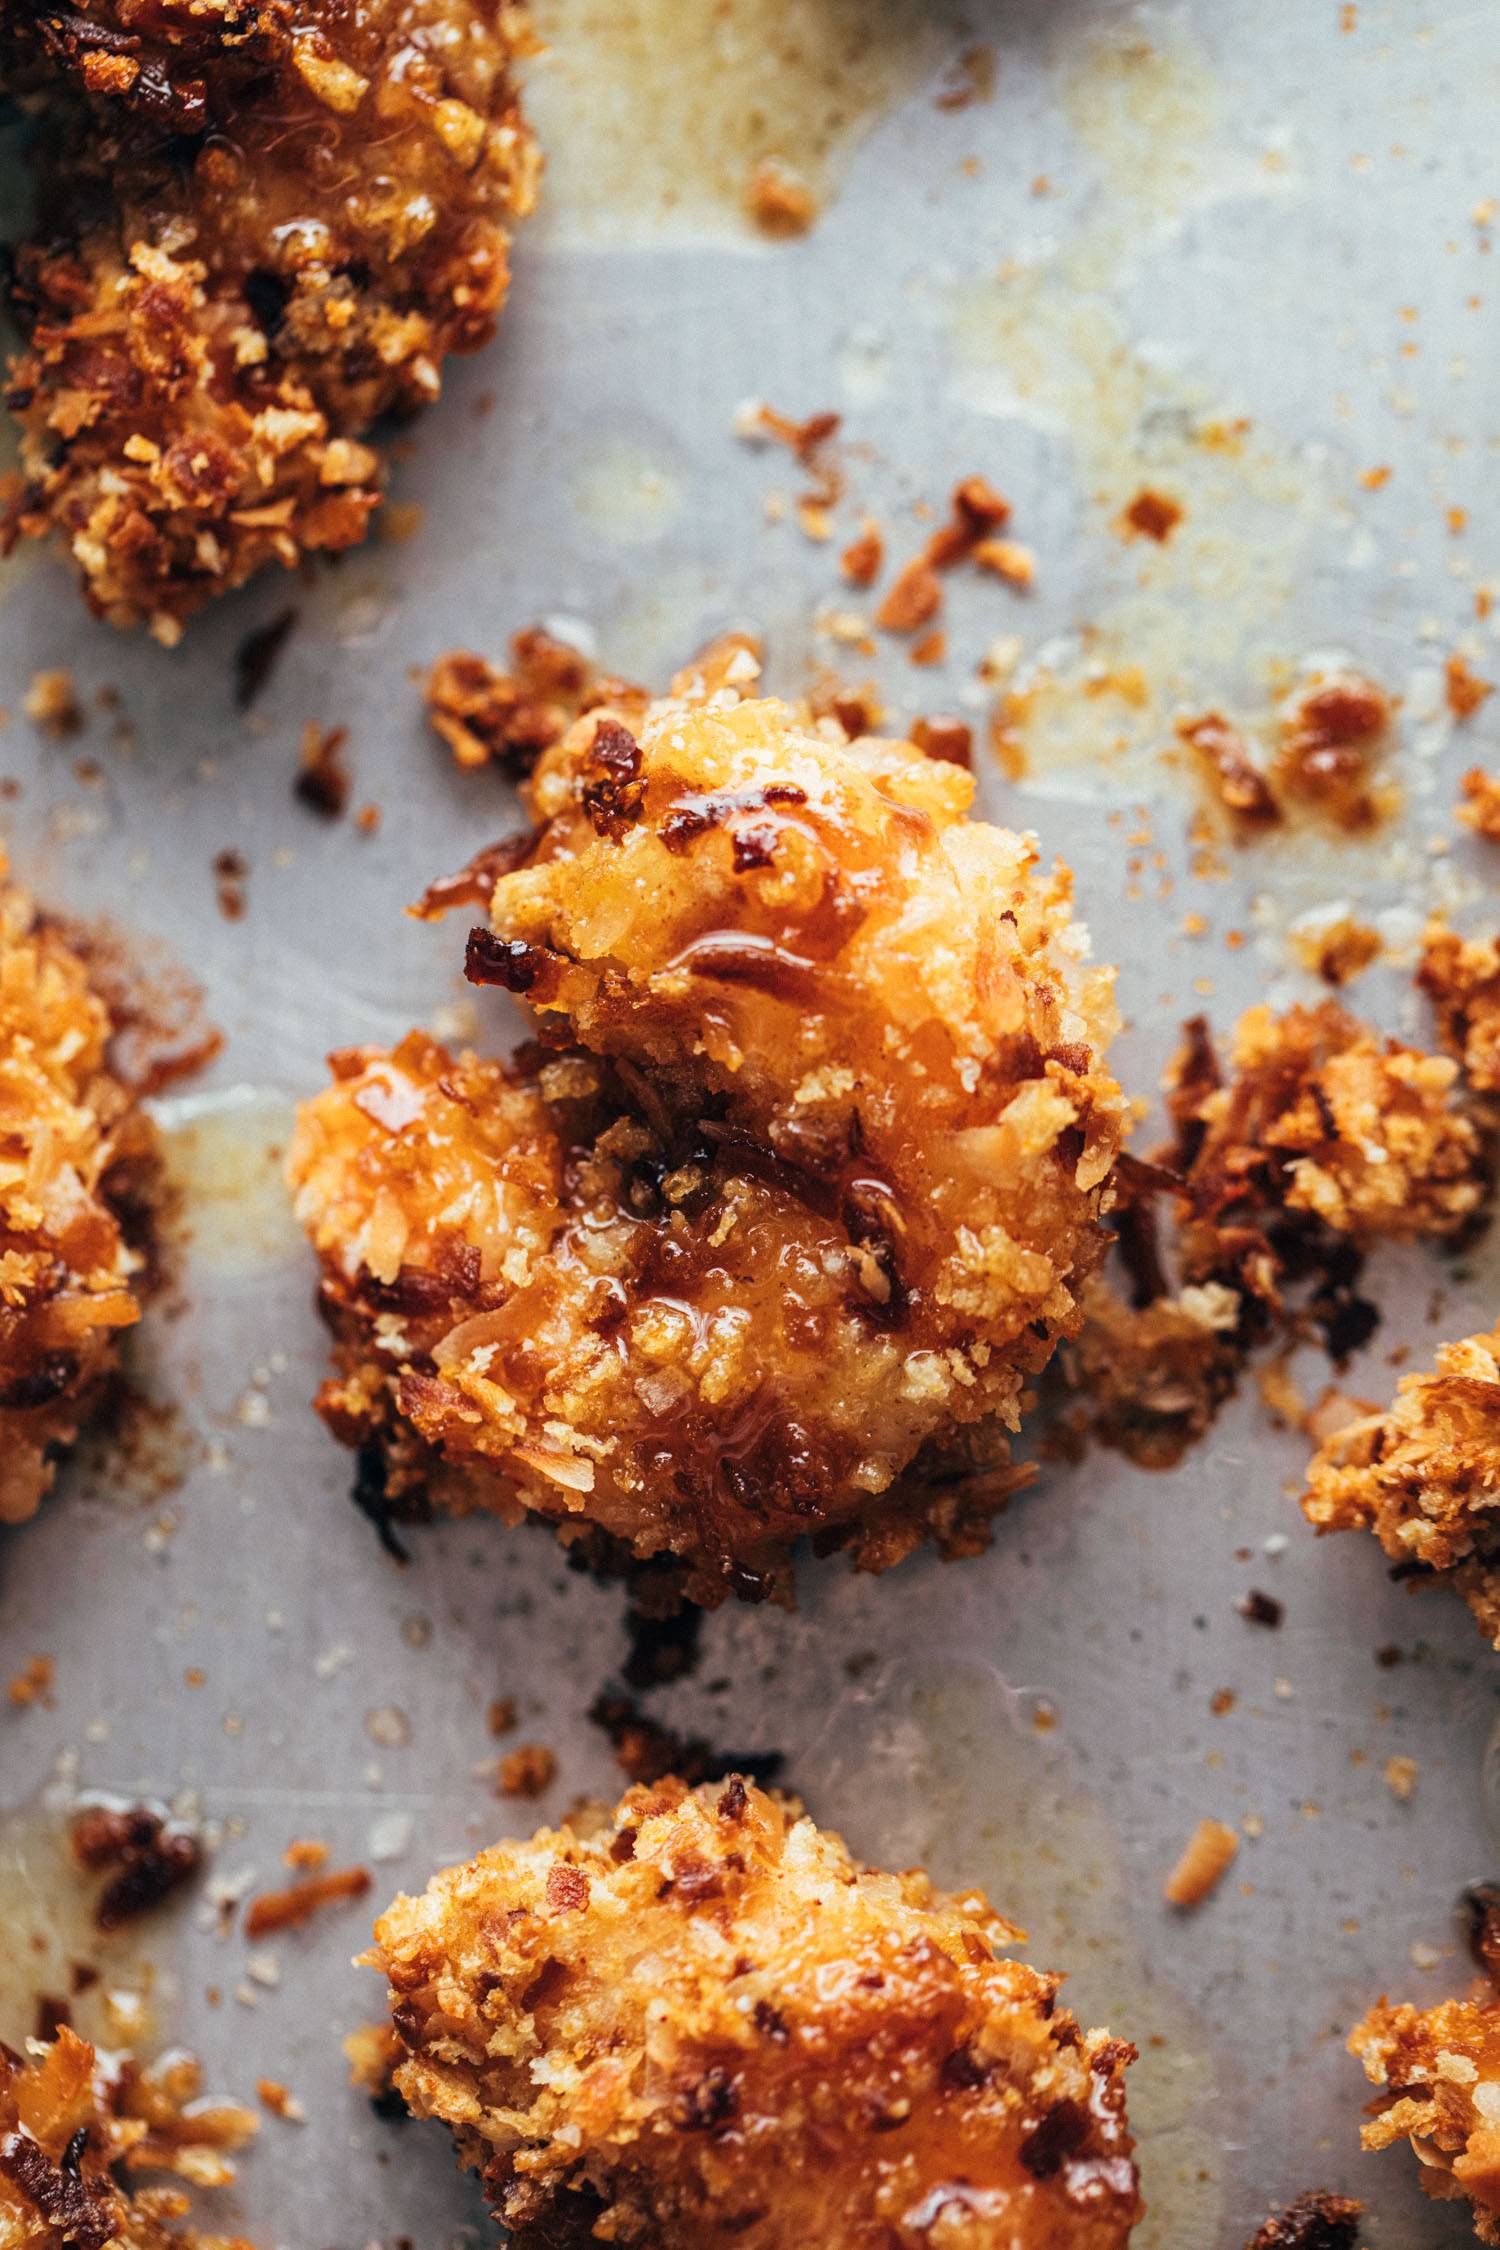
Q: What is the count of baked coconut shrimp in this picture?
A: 7